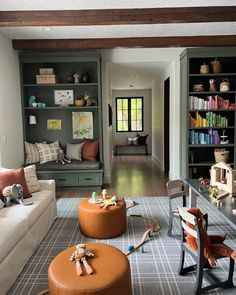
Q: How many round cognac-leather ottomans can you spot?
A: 2